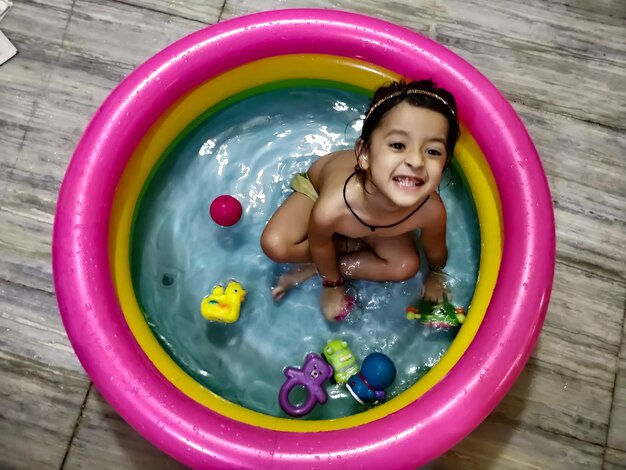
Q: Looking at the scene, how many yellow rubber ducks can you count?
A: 1